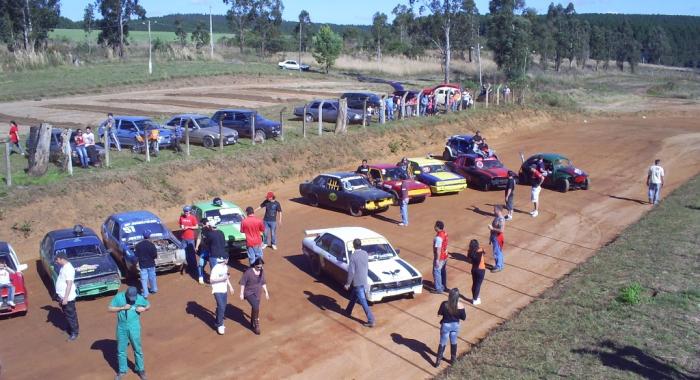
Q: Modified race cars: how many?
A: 11